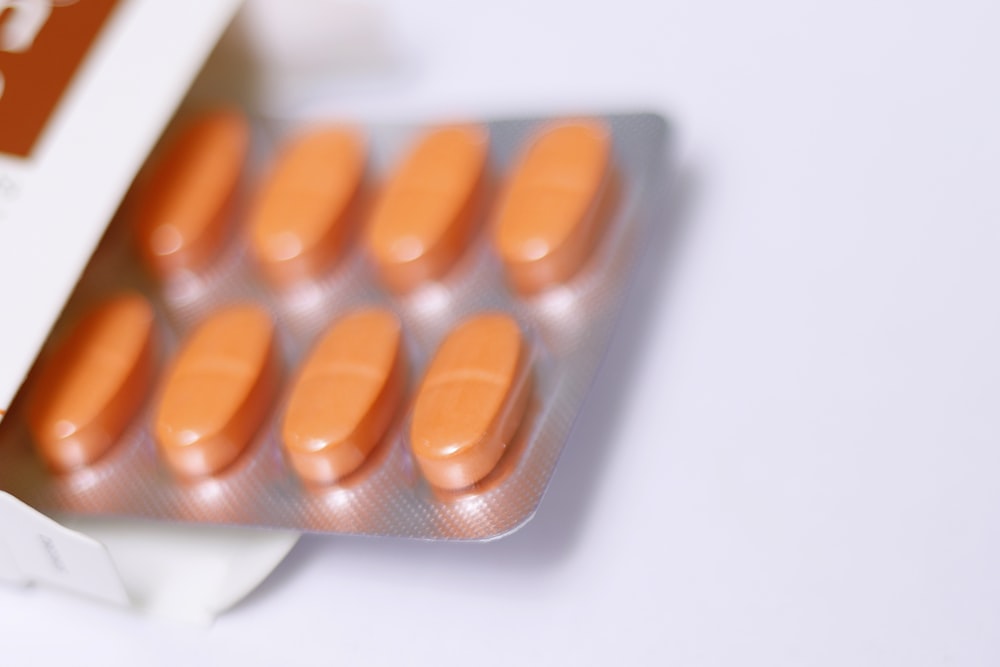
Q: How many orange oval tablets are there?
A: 8